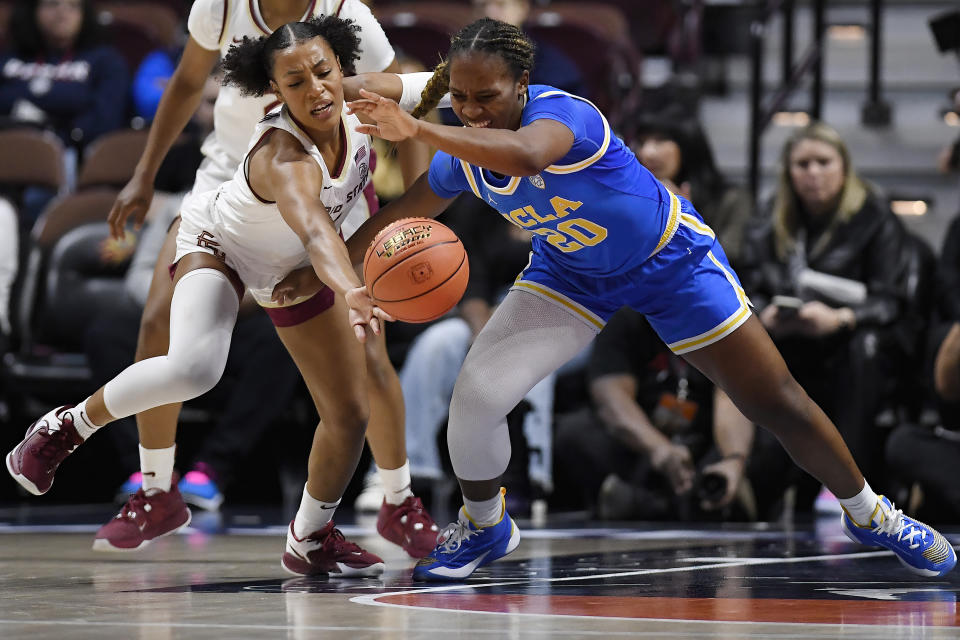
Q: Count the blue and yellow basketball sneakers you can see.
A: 2